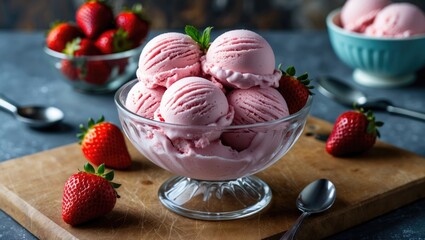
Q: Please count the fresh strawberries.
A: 9